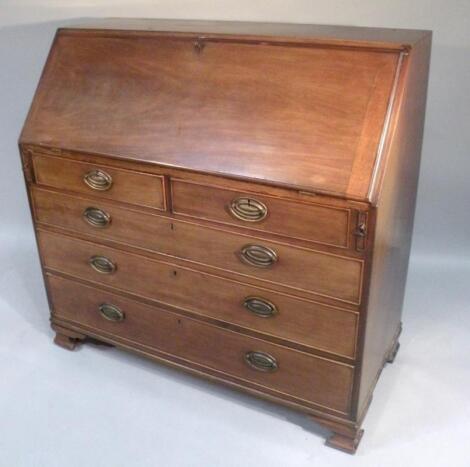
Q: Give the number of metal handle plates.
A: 8